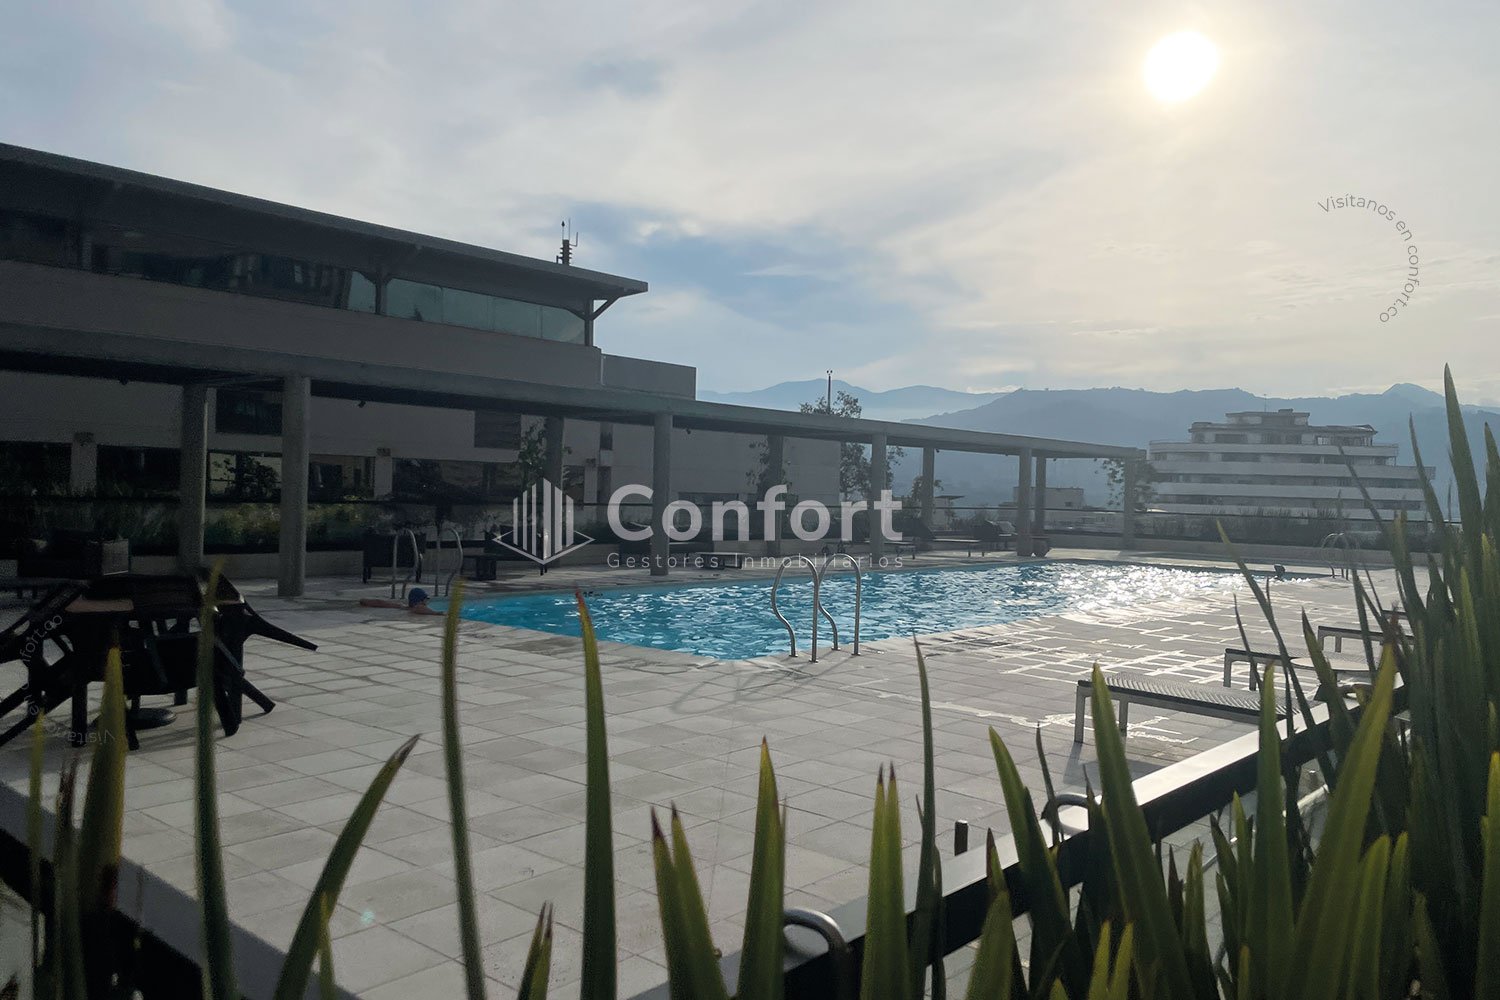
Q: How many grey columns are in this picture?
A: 10